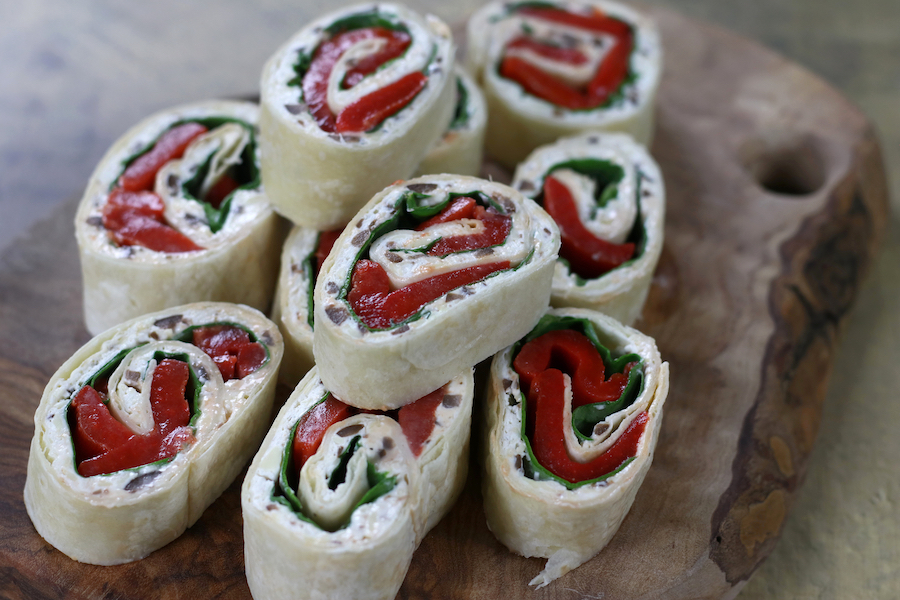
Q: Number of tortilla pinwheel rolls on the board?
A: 10